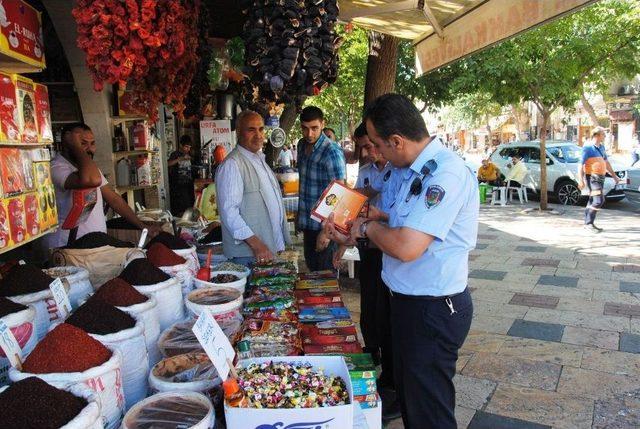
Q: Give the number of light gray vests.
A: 1